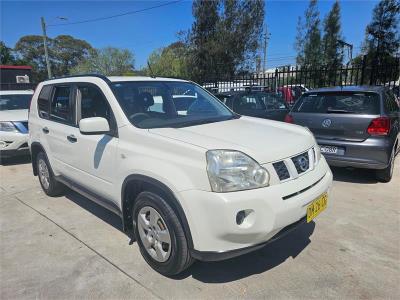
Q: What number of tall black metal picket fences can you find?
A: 1